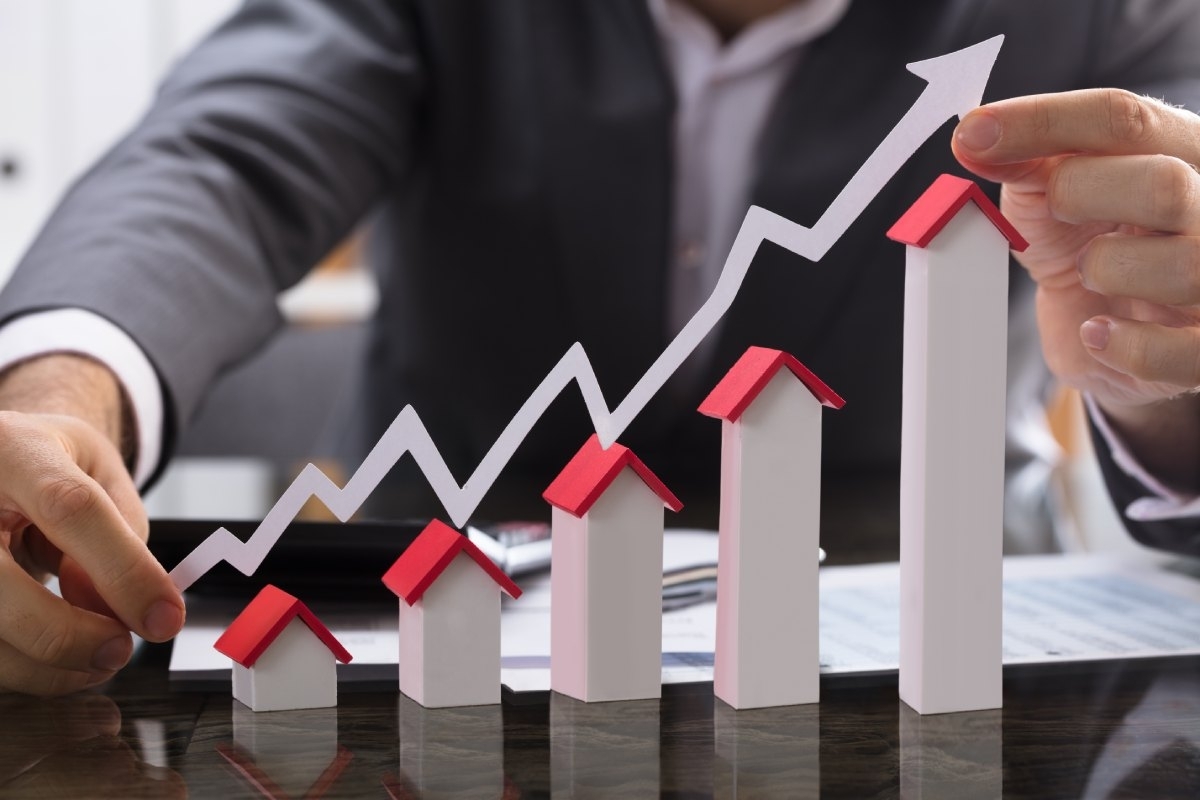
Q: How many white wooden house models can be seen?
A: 5